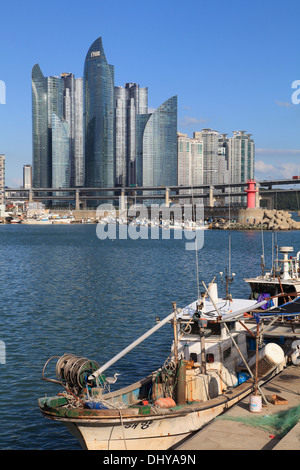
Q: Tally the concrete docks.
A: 1